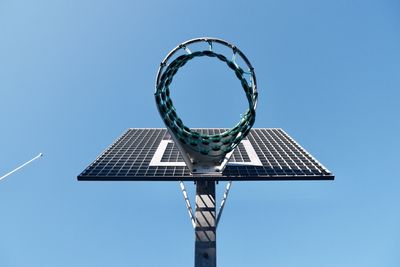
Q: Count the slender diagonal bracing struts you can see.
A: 2